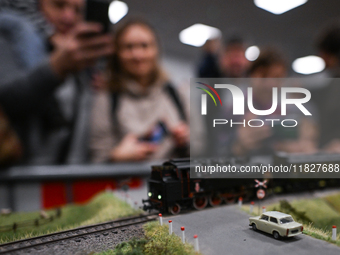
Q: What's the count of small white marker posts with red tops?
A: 8